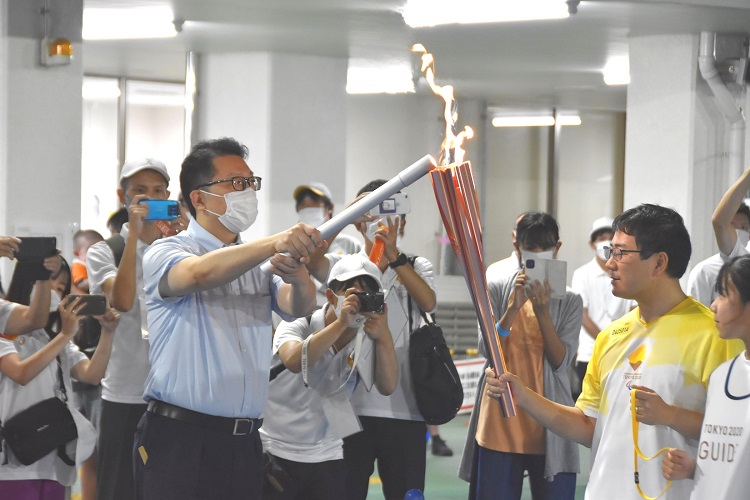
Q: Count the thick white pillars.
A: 3